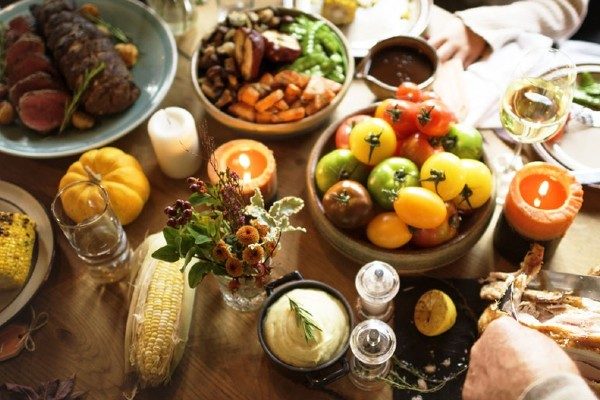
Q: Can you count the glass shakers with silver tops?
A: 2